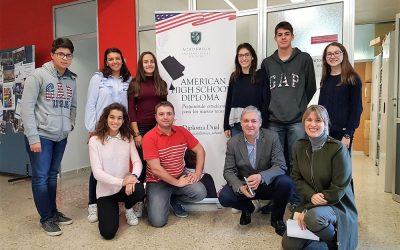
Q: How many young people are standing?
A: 6